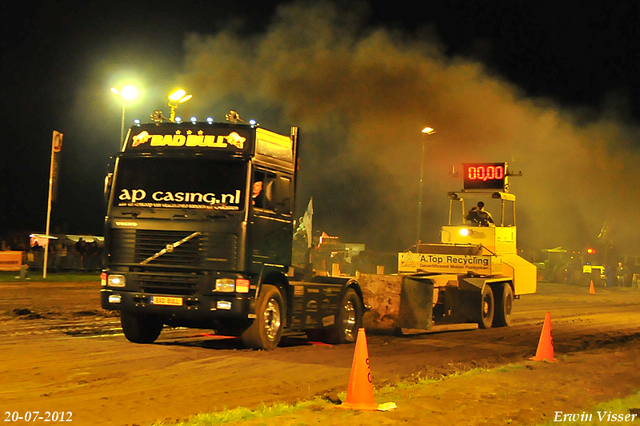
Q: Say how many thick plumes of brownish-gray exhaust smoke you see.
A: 1